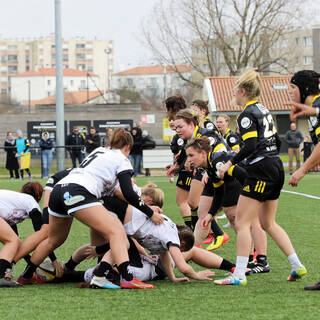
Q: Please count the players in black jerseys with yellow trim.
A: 7